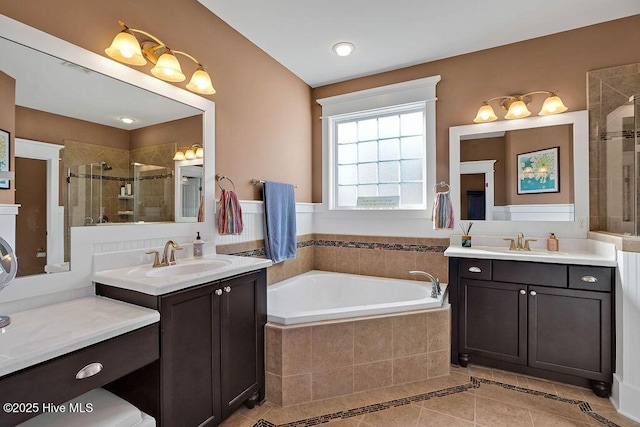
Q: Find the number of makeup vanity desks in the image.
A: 1